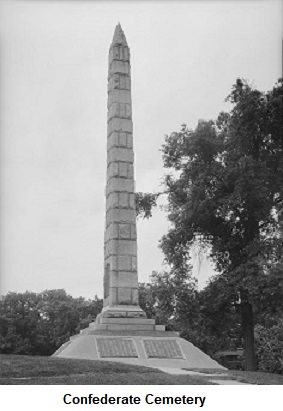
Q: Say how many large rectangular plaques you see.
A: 2